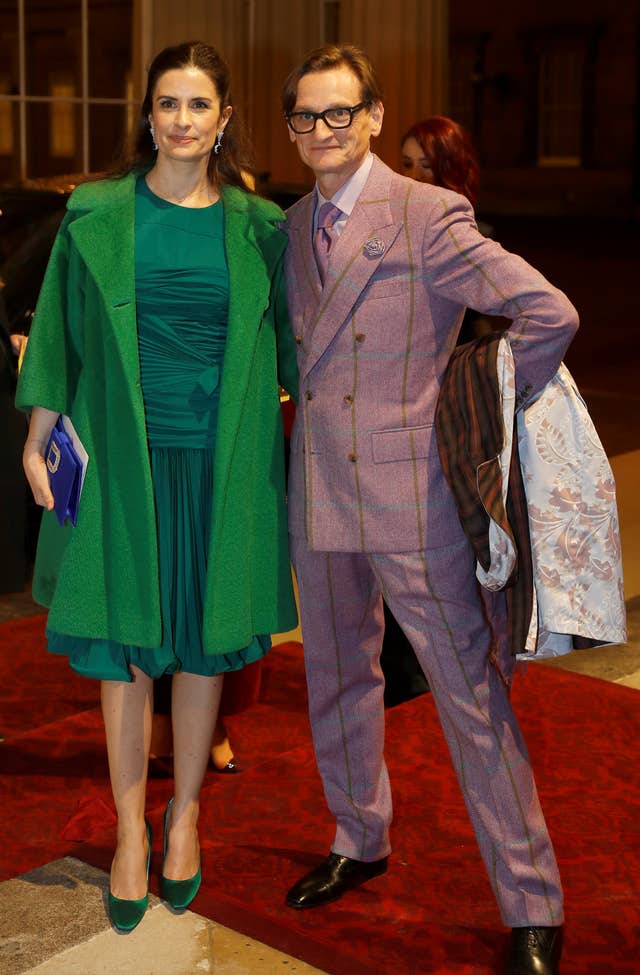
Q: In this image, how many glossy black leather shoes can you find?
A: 2